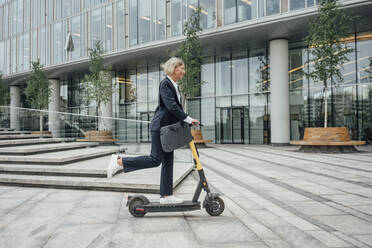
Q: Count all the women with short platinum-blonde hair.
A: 1